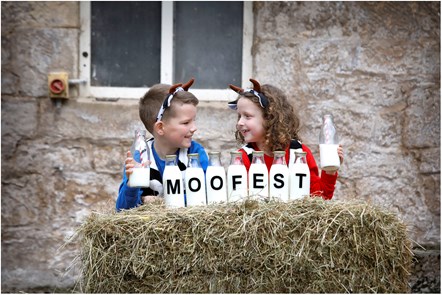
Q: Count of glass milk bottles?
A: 9